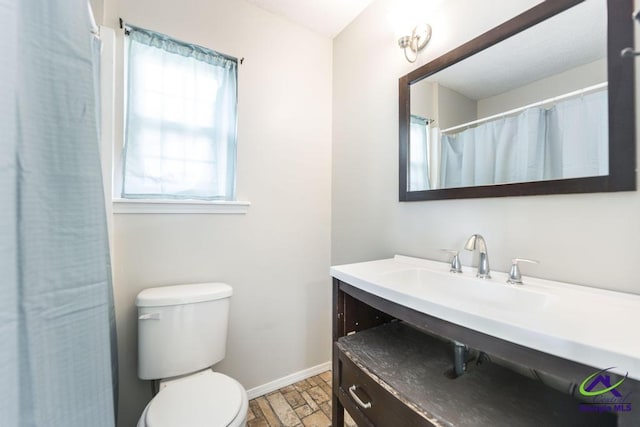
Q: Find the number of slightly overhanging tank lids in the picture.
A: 1